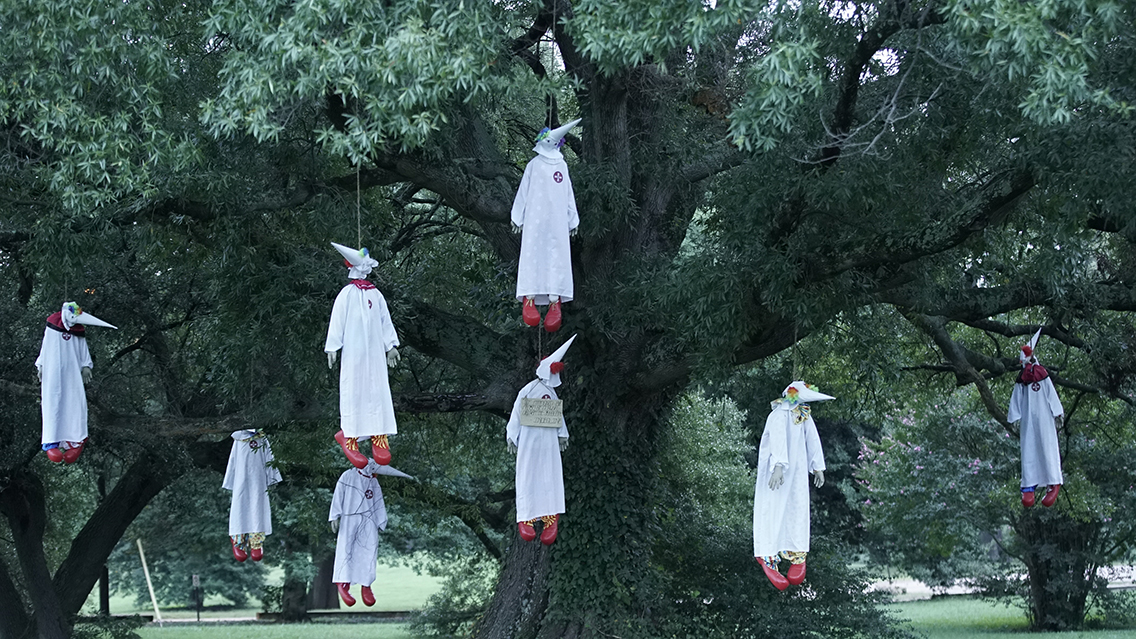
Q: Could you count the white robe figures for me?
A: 8